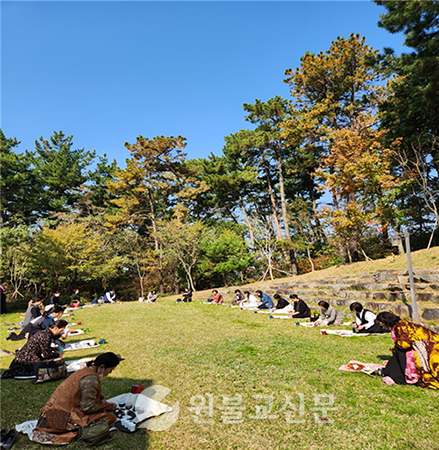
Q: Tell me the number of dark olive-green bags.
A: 1